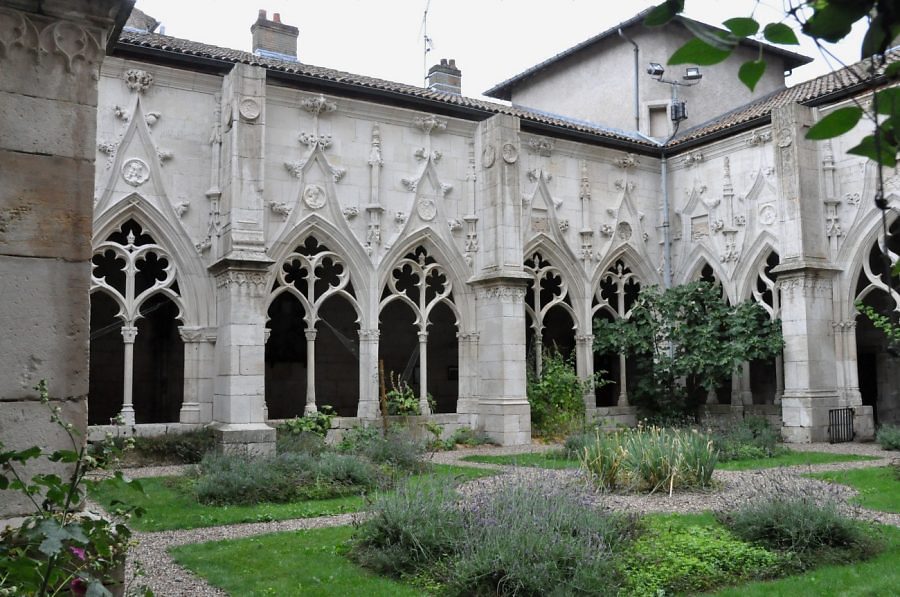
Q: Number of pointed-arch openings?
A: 8